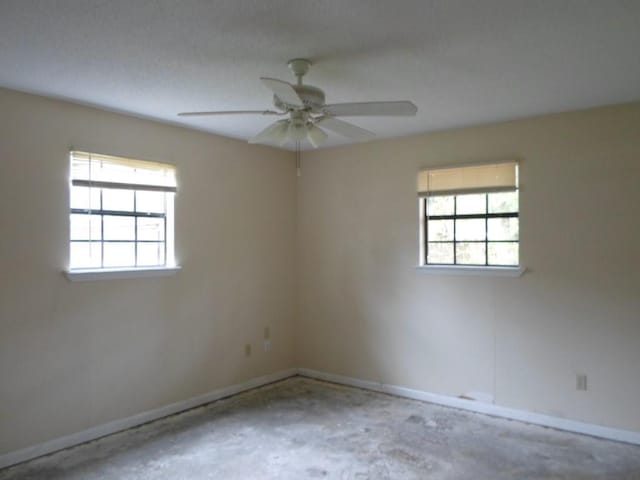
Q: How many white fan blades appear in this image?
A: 5